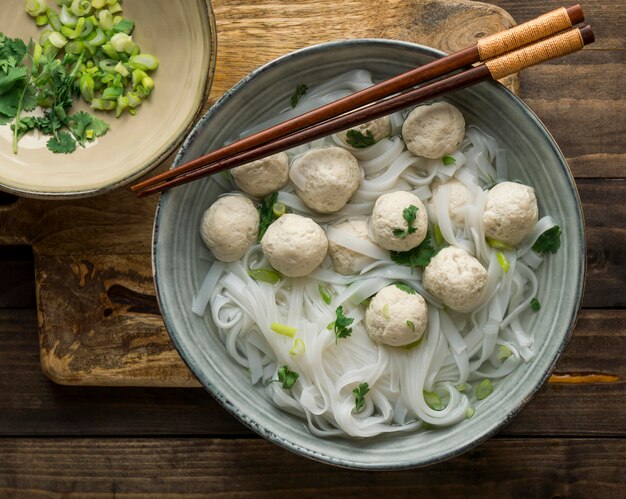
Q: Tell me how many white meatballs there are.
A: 12